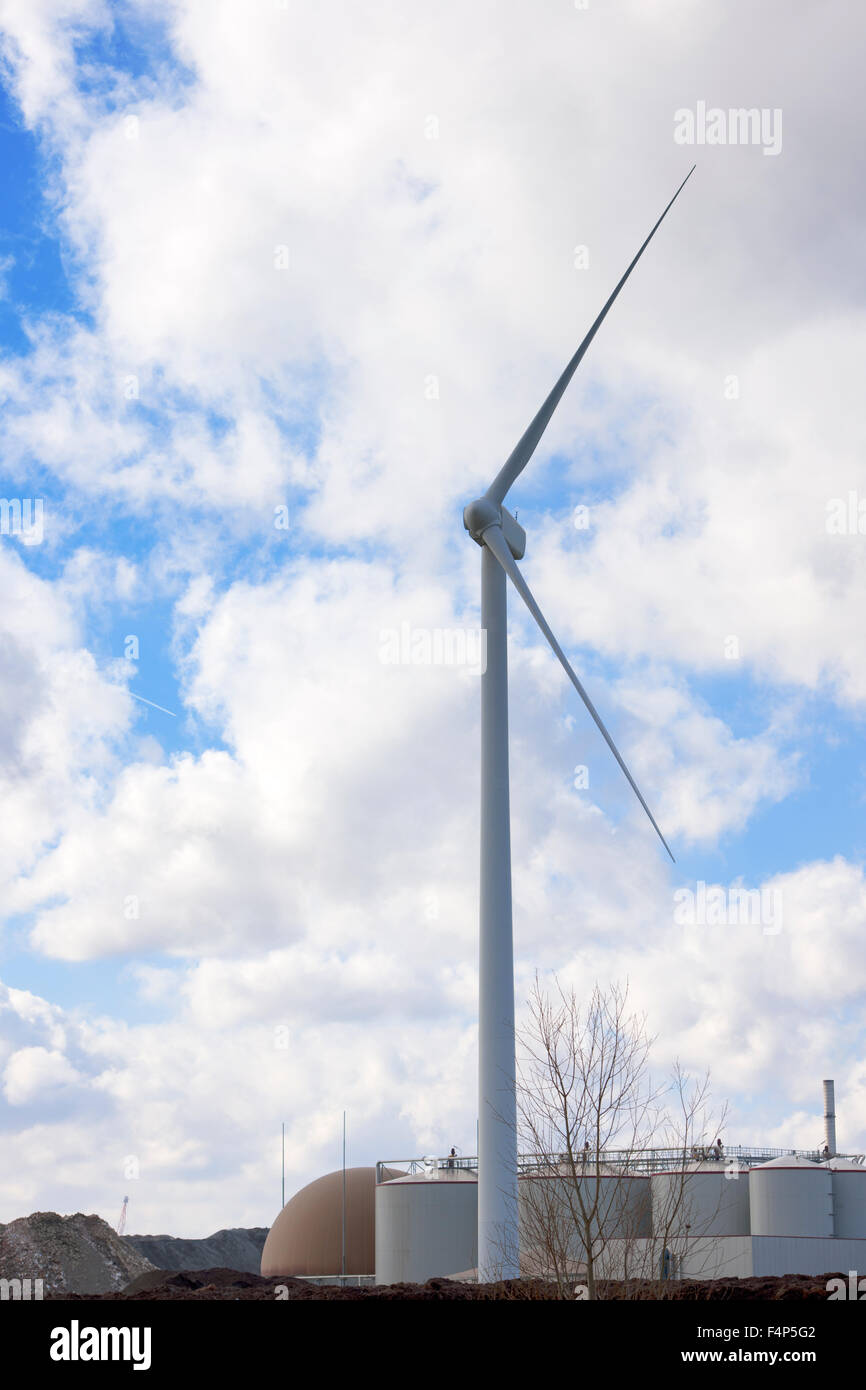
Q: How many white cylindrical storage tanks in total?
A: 5